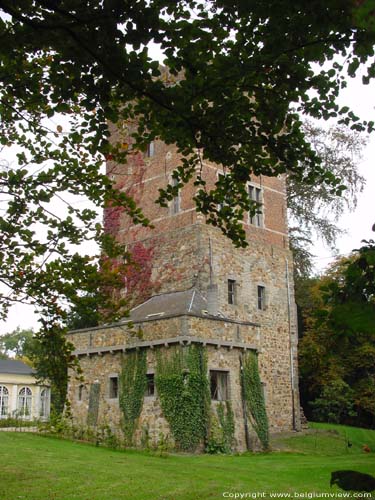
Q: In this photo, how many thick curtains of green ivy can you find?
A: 3